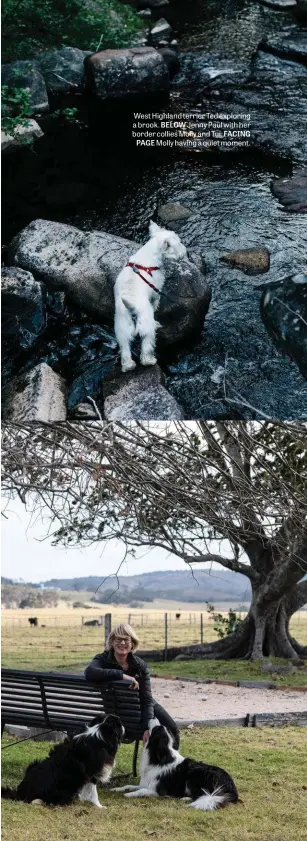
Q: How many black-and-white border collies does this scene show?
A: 2